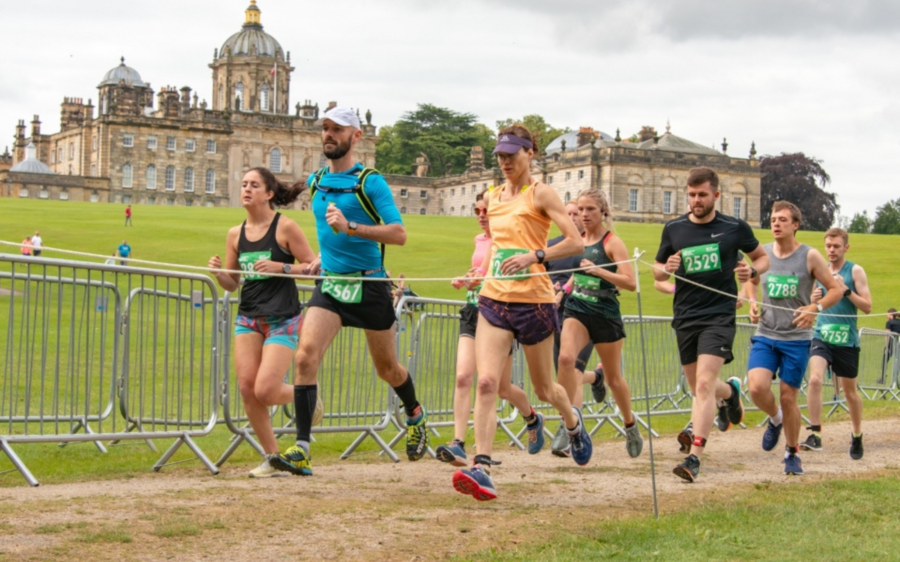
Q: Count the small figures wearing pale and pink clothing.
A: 2